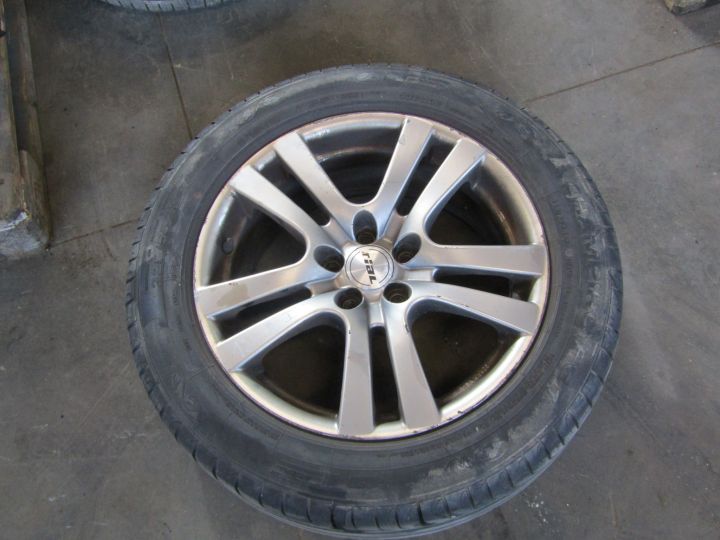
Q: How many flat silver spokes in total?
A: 10